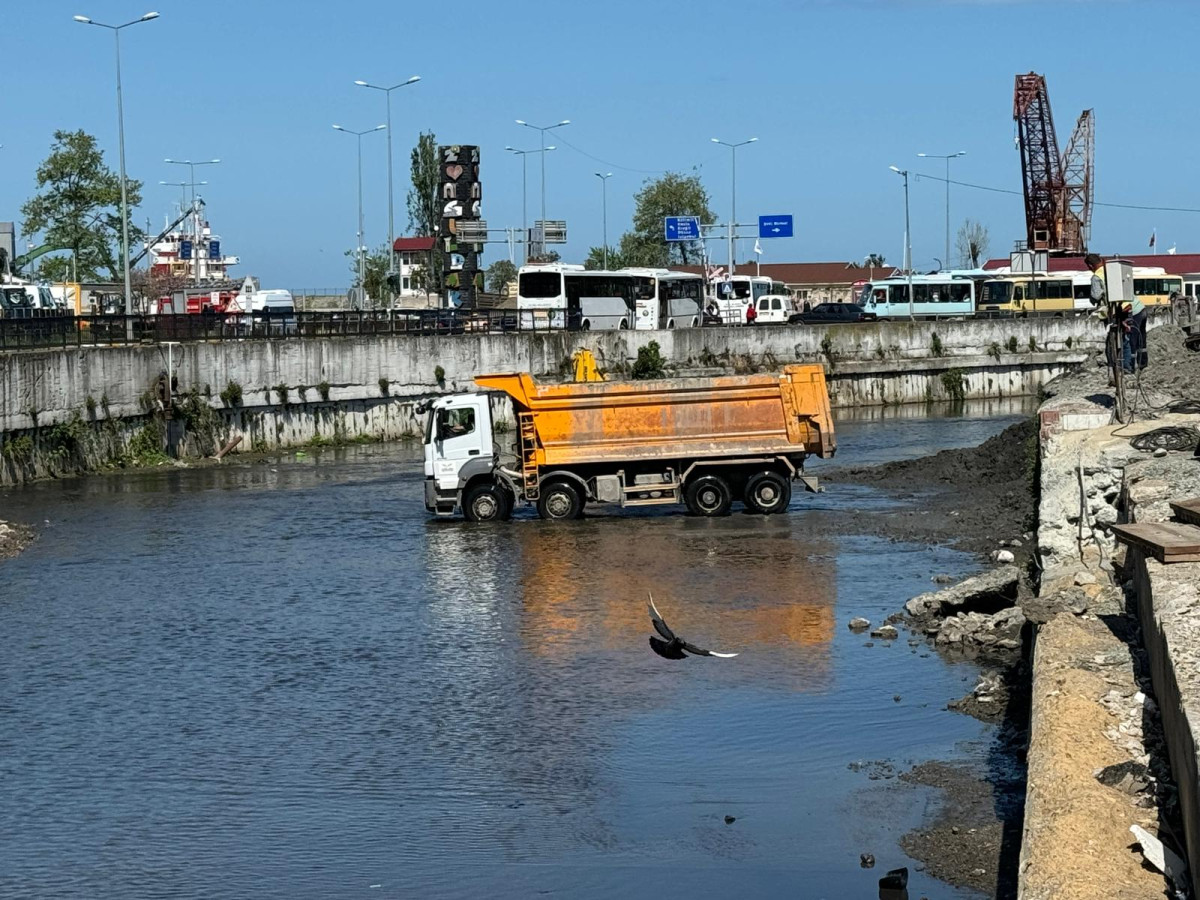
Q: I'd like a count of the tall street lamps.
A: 11